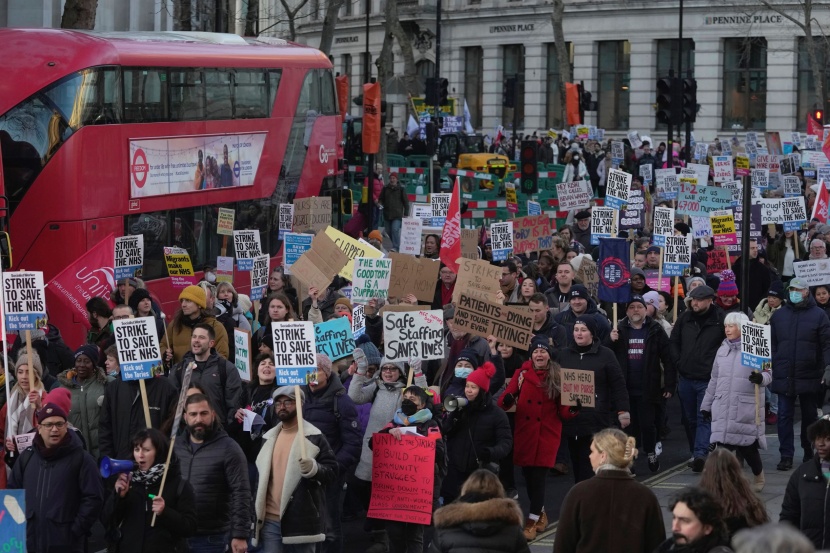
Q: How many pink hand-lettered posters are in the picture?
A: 1